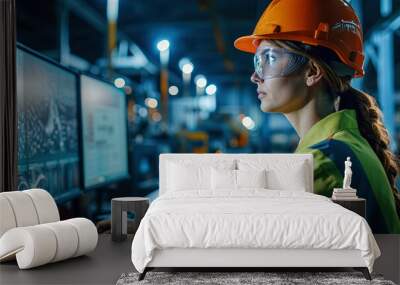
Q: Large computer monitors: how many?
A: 2